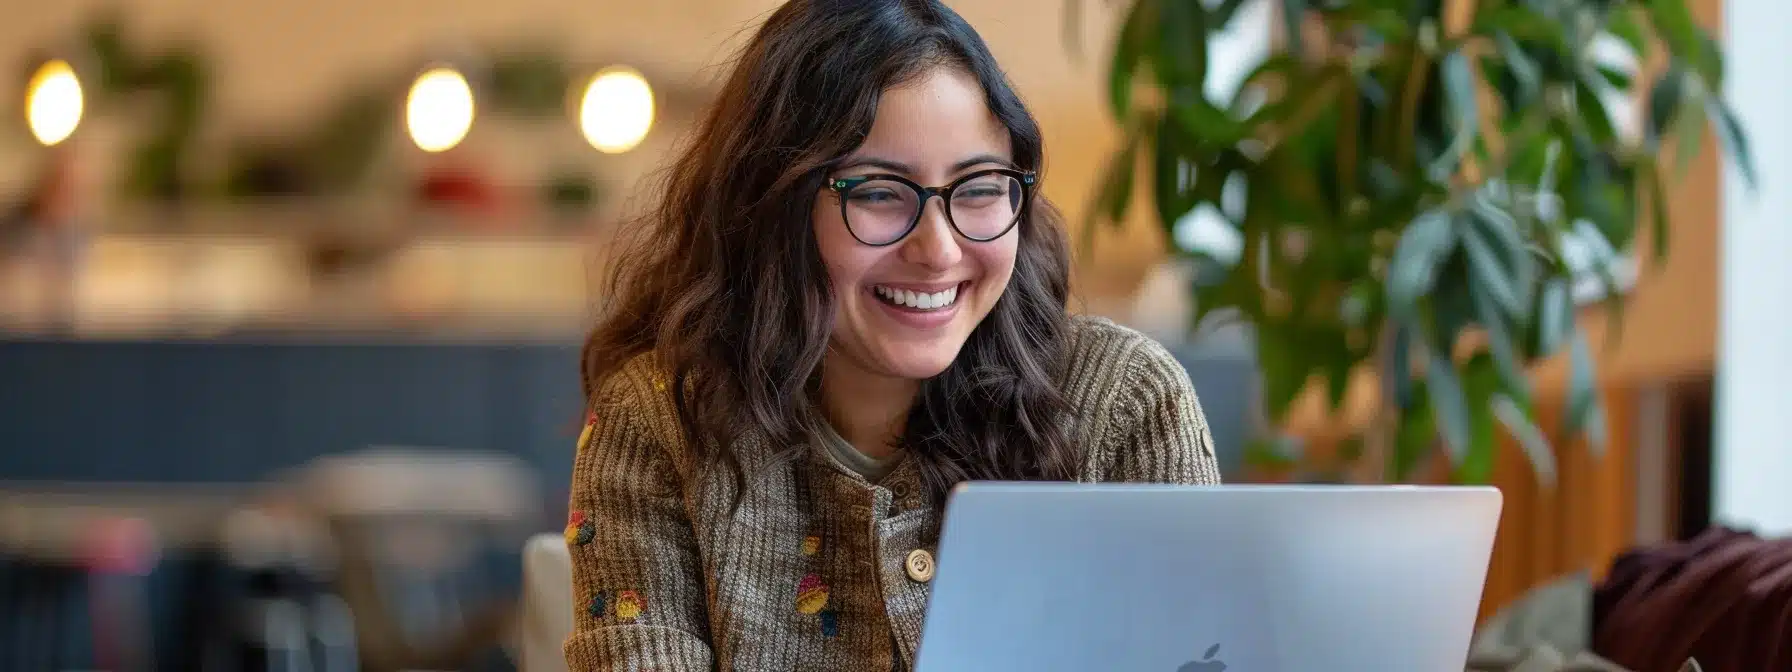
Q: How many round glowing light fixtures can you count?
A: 3